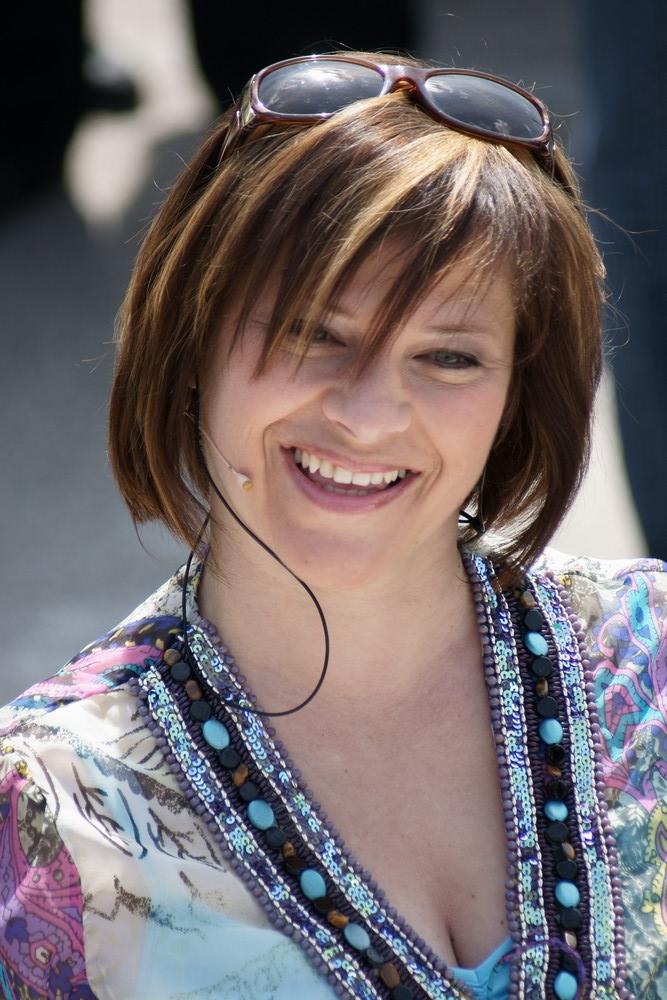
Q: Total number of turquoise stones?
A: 9